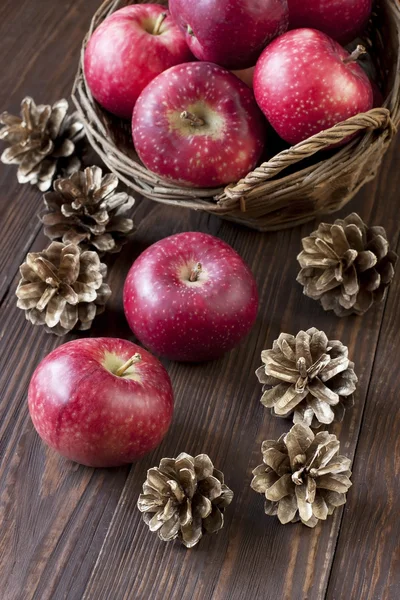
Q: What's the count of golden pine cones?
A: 7